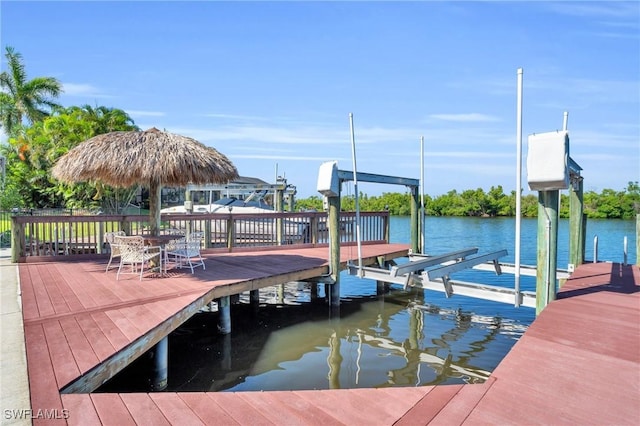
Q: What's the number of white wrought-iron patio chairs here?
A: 4